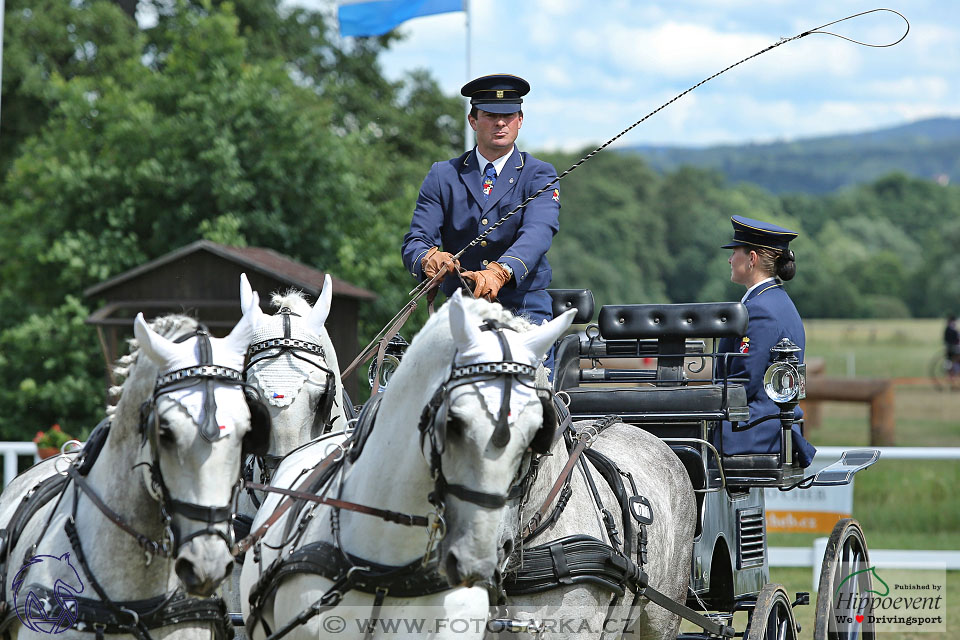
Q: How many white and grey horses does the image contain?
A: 4